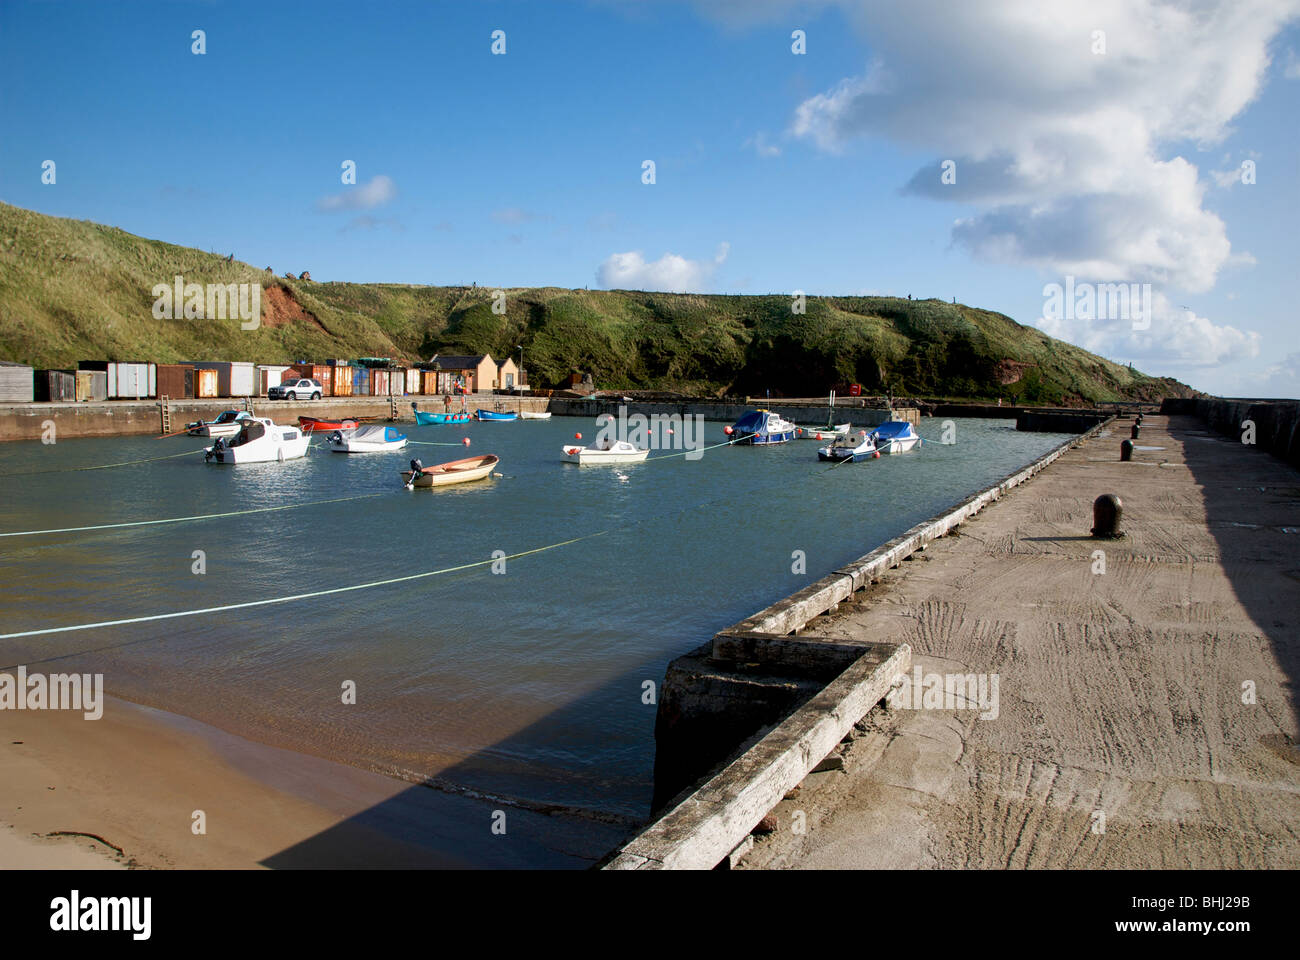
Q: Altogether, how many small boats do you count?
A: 13